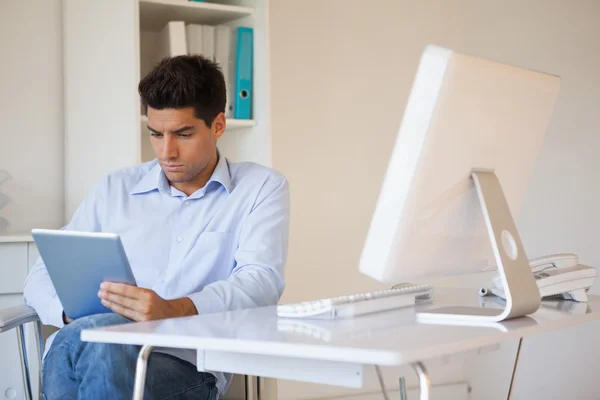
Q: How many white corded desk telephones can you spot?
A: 1